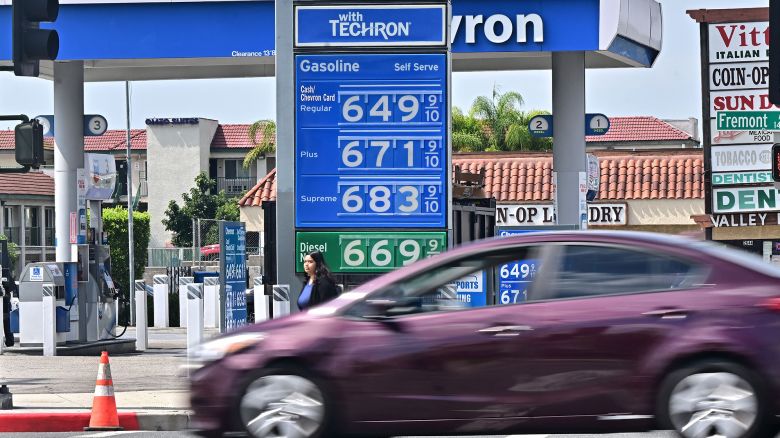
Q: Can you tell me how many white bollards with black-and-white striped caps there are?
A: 8